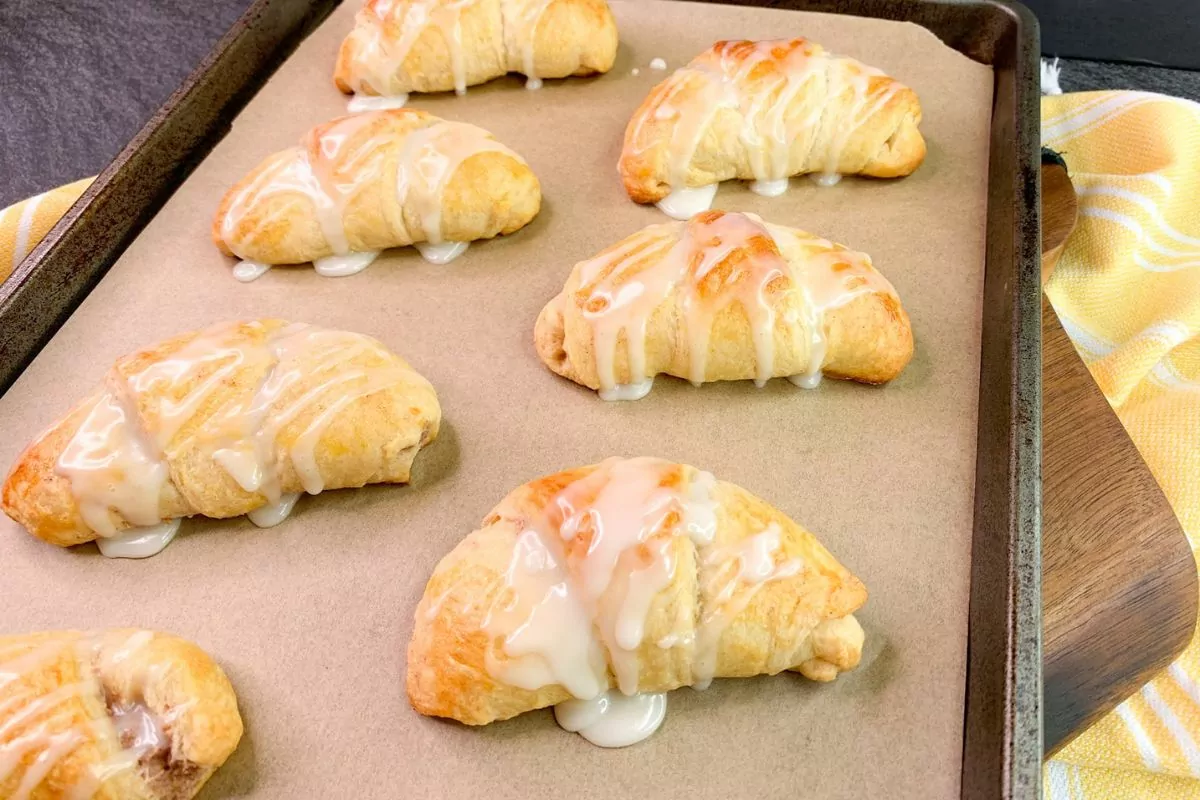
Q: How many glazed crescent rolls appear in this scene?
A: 7